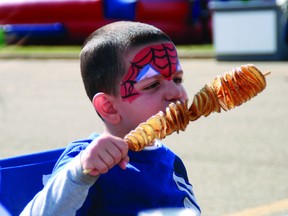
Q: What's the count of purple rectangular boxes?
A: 0